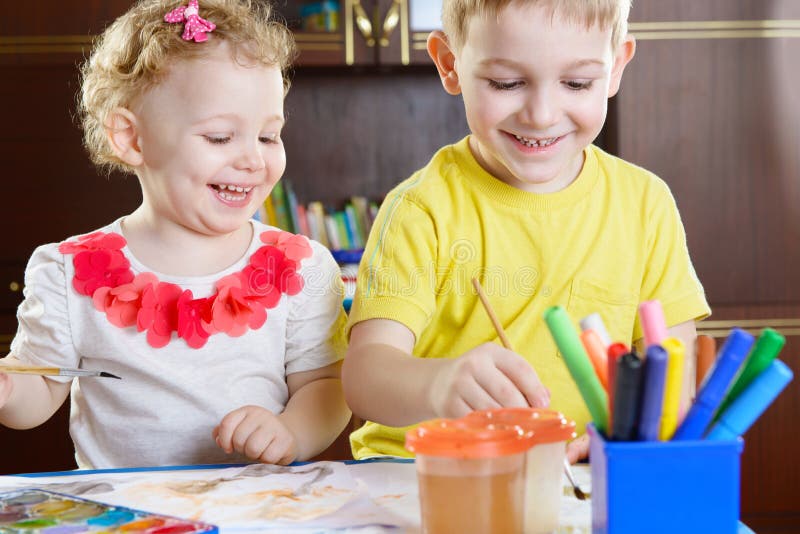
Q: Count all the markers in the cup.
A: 12